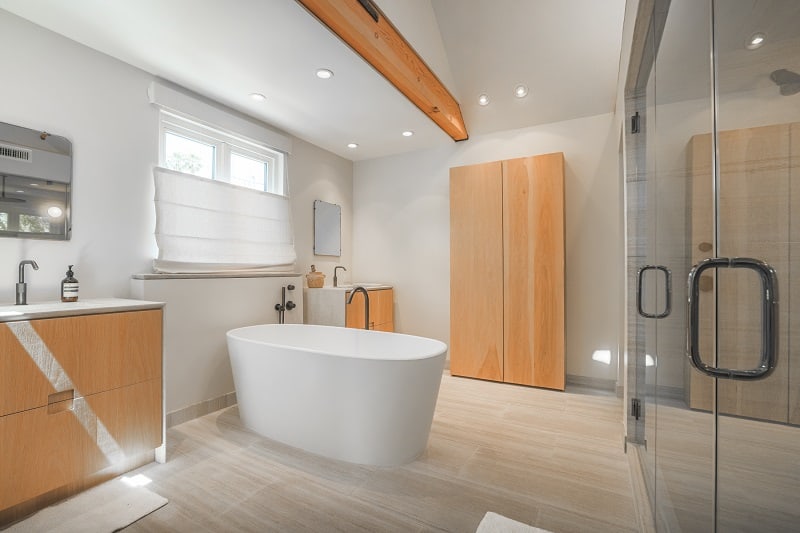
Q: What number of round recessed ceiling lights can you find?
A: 7